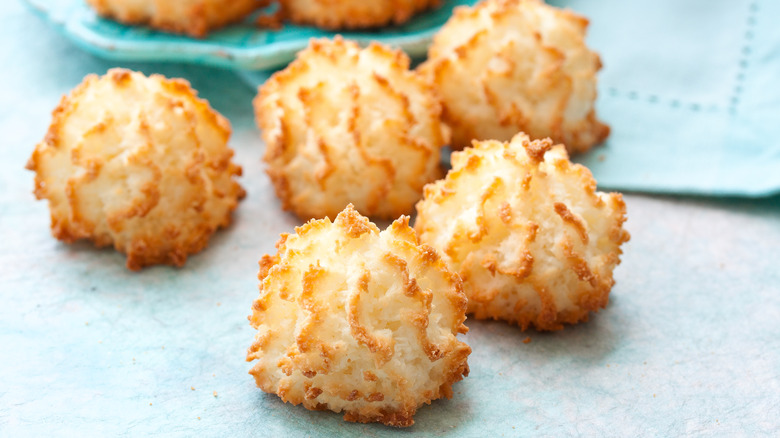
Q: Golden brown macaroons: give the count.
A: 7